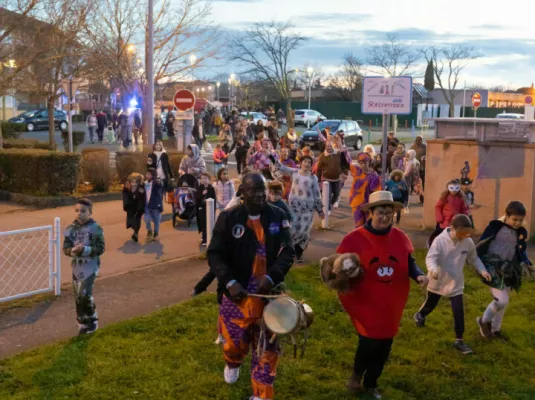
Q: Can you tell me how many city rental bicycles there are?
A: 0